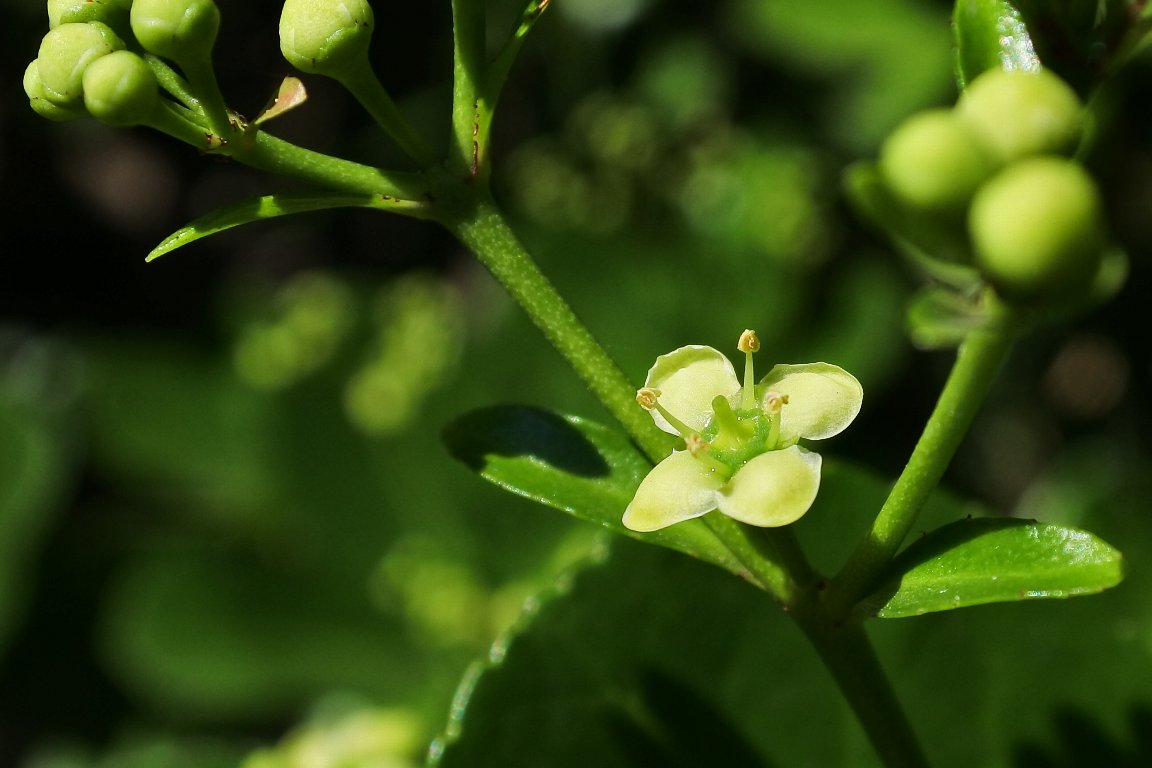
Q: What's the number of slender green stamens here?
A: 4